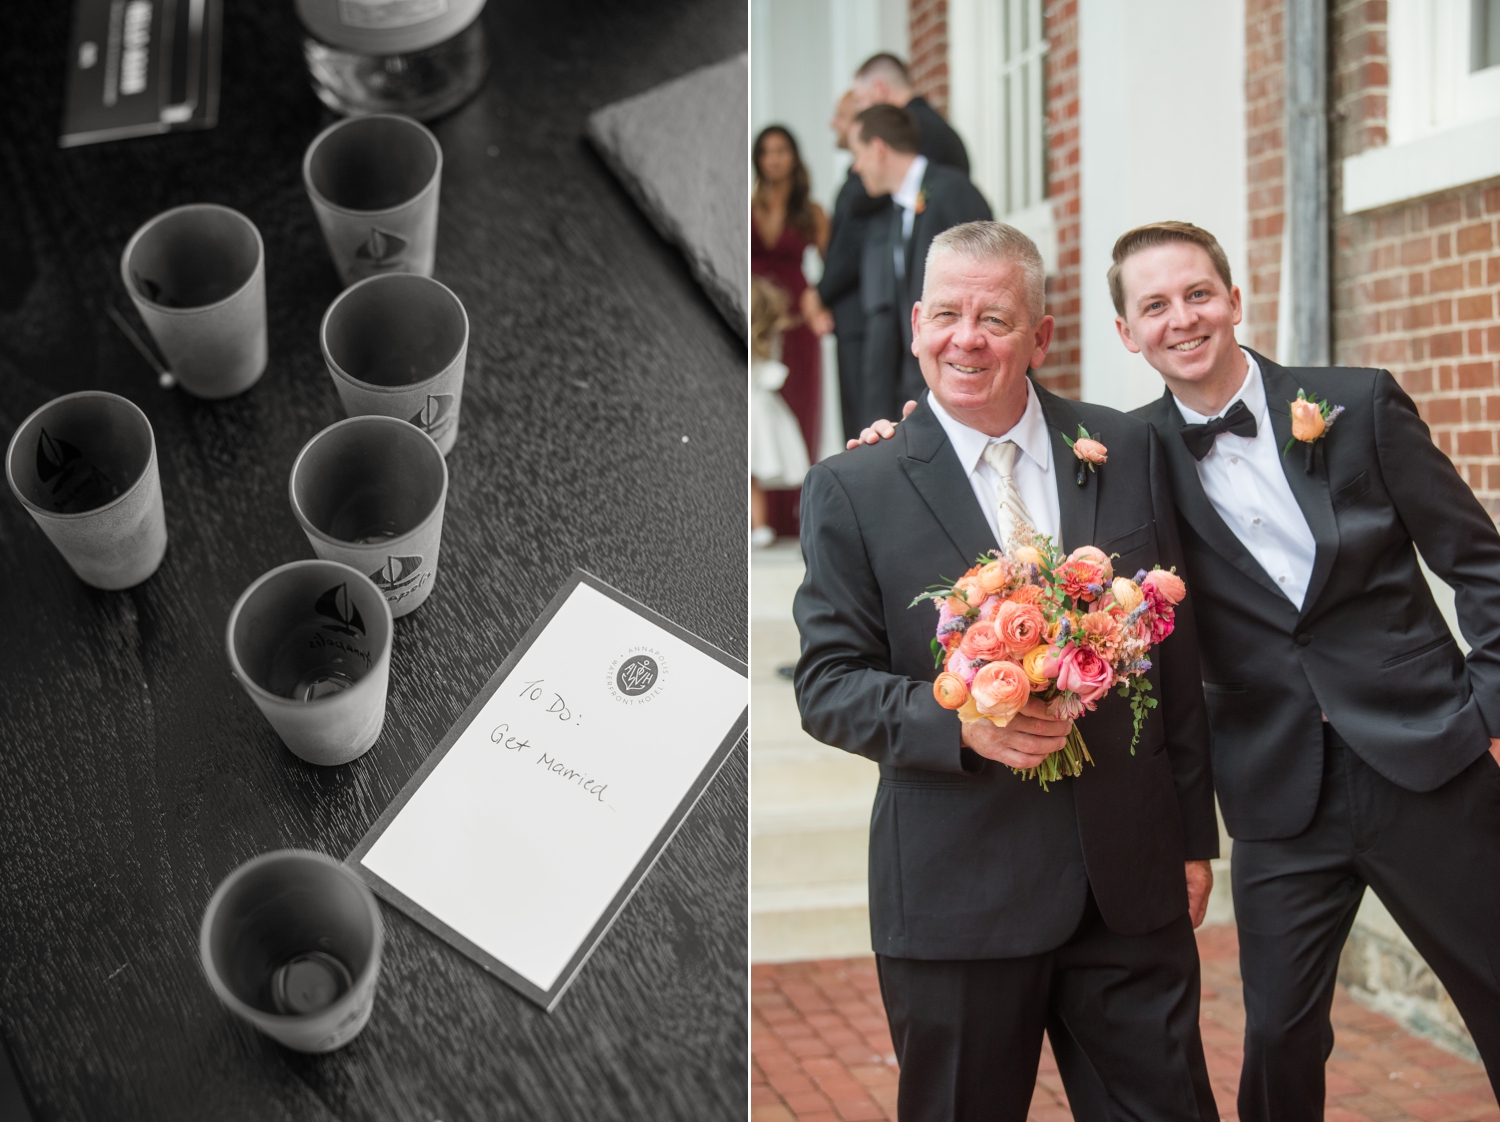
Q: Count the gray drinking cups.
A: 7